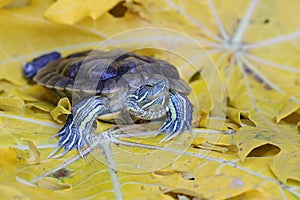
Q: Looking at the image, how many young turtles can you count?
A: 1